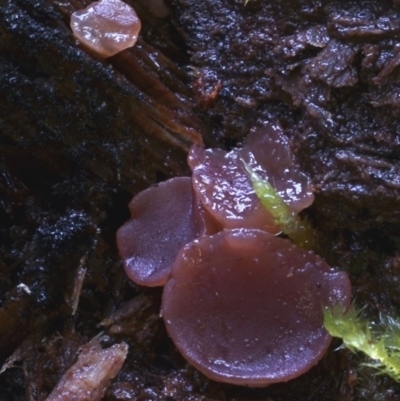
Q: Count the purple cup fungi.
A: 4